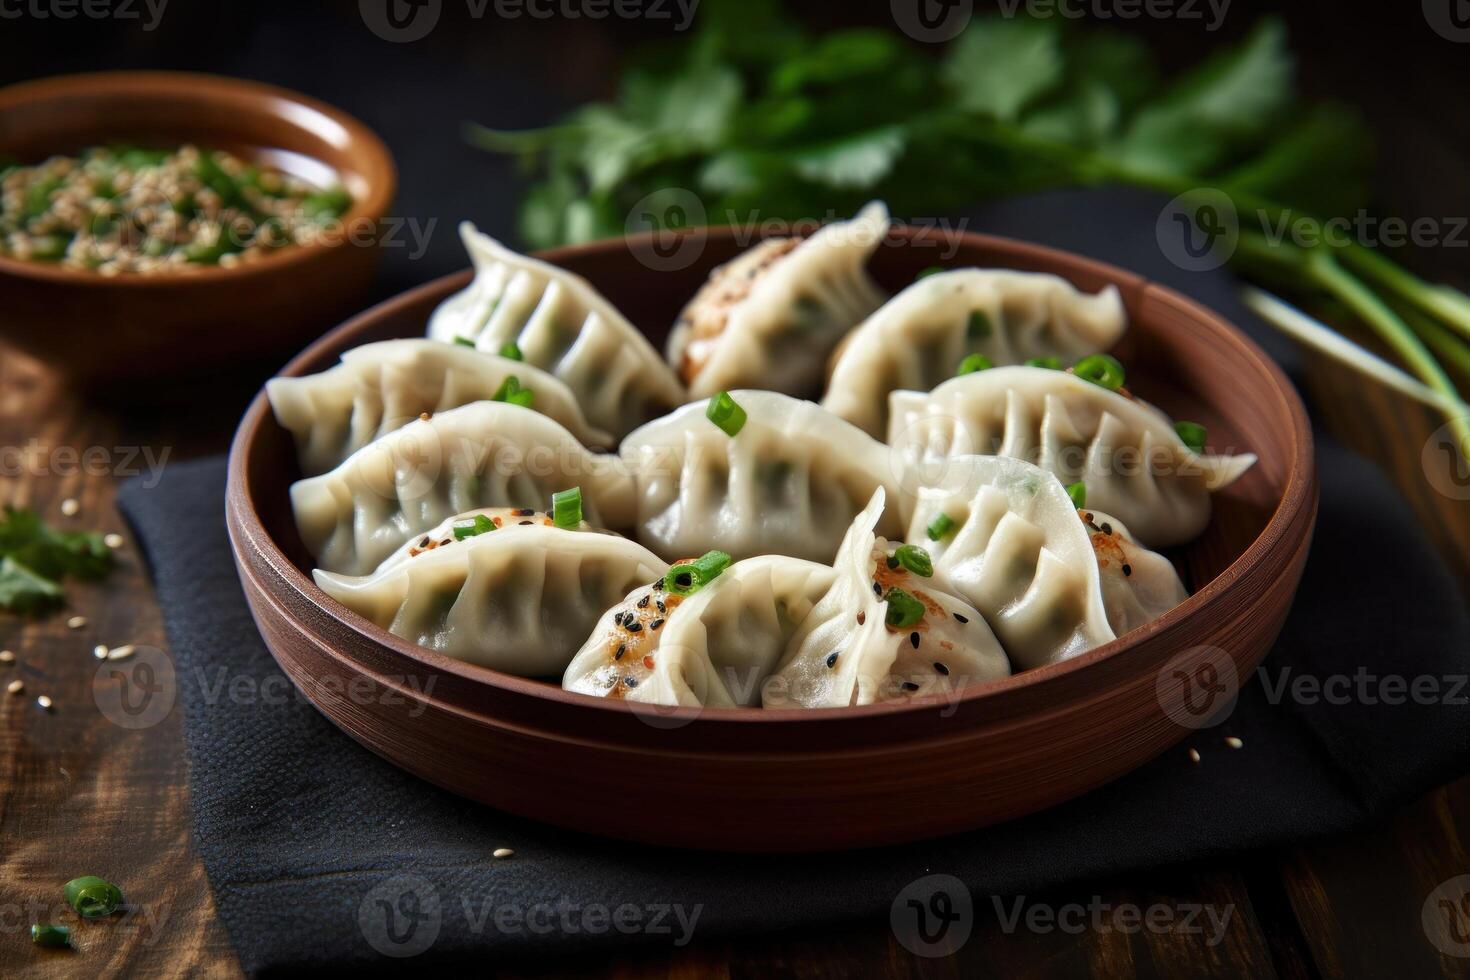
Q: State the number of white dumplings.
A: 11